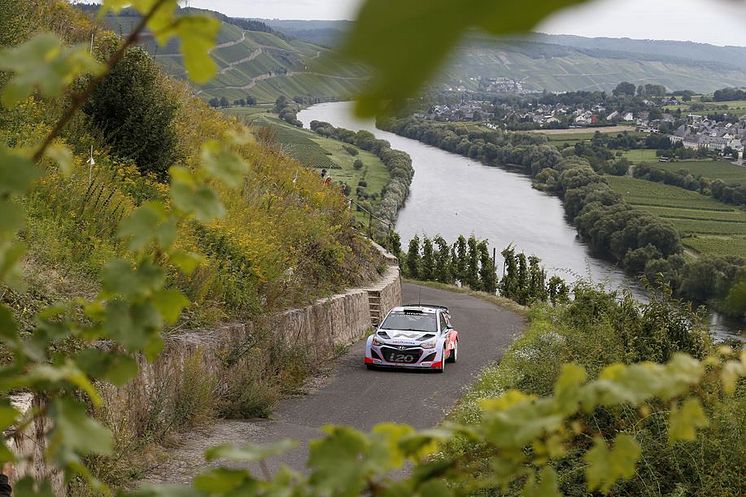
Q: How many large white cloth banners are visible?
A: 0